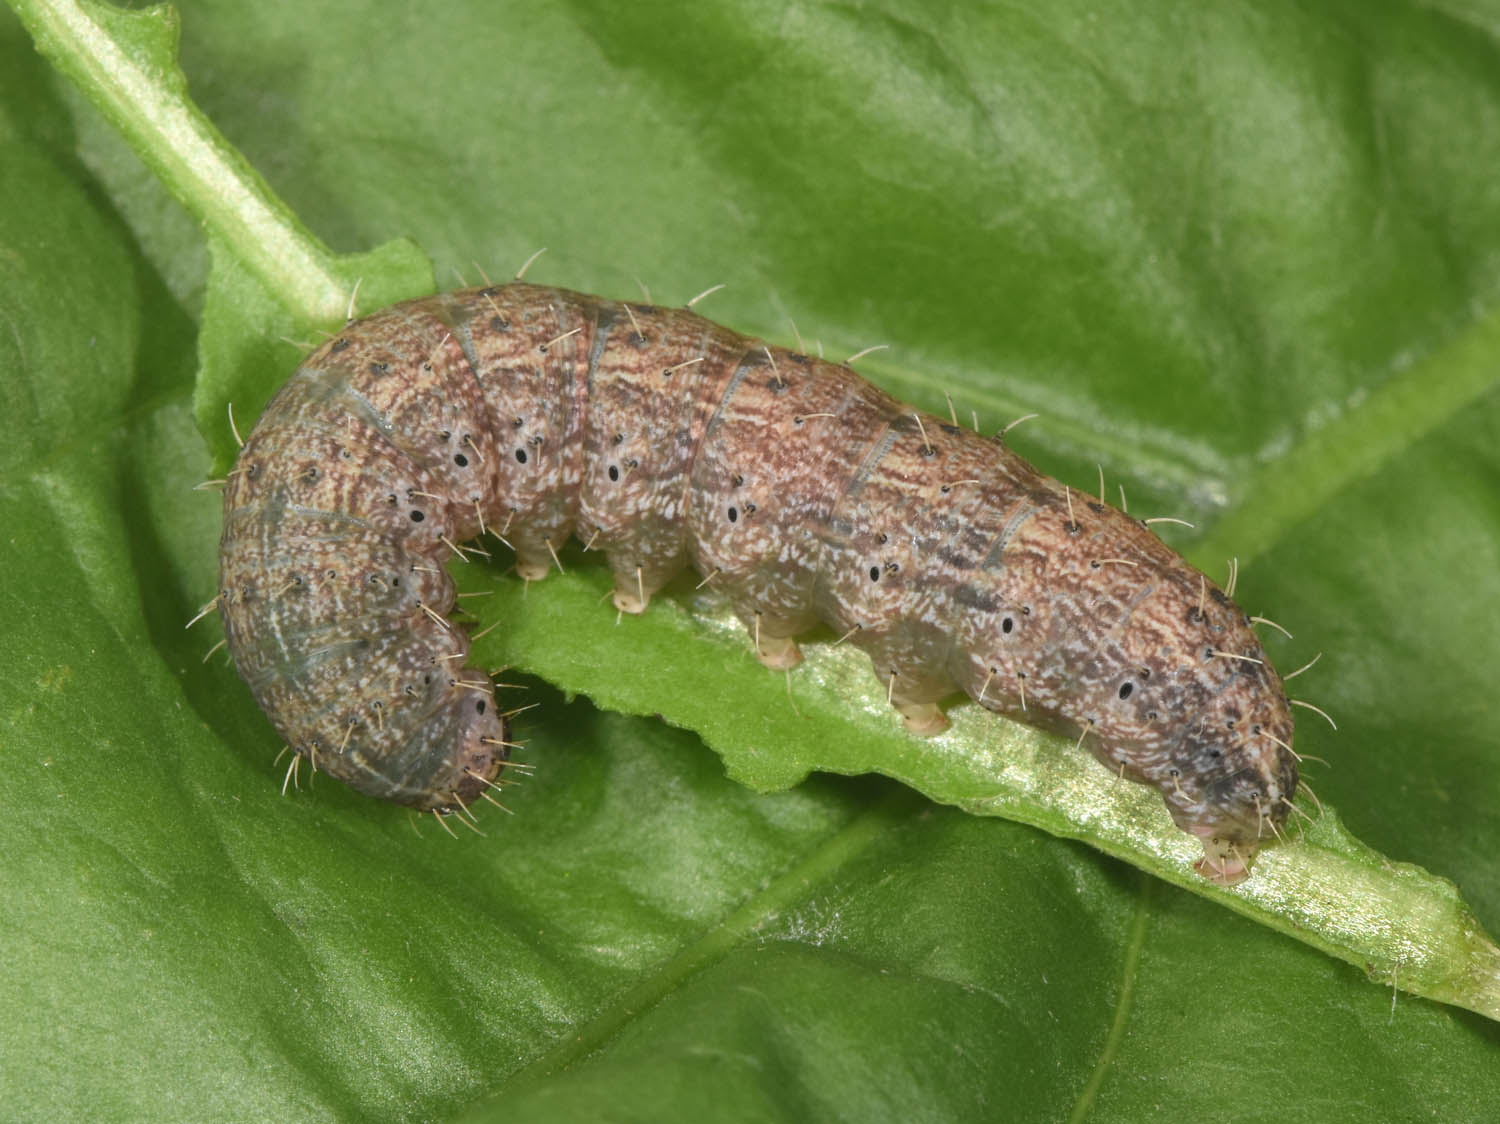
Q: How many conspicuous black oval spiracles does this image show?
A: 9